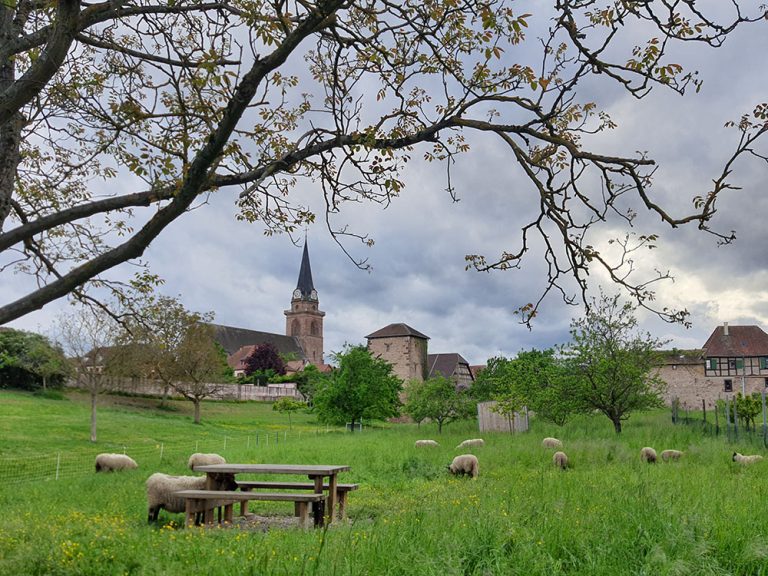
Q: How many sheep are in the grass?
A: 11